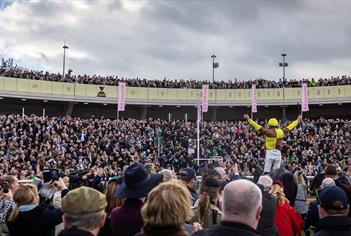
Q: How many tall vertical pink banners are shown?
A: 4